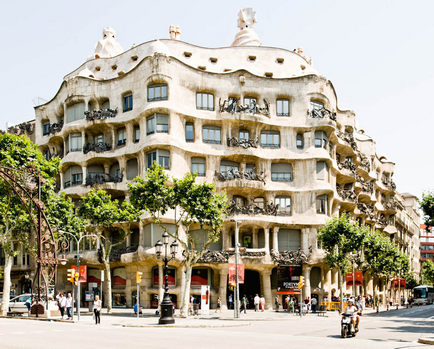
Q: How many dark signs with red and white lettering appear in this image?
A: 1